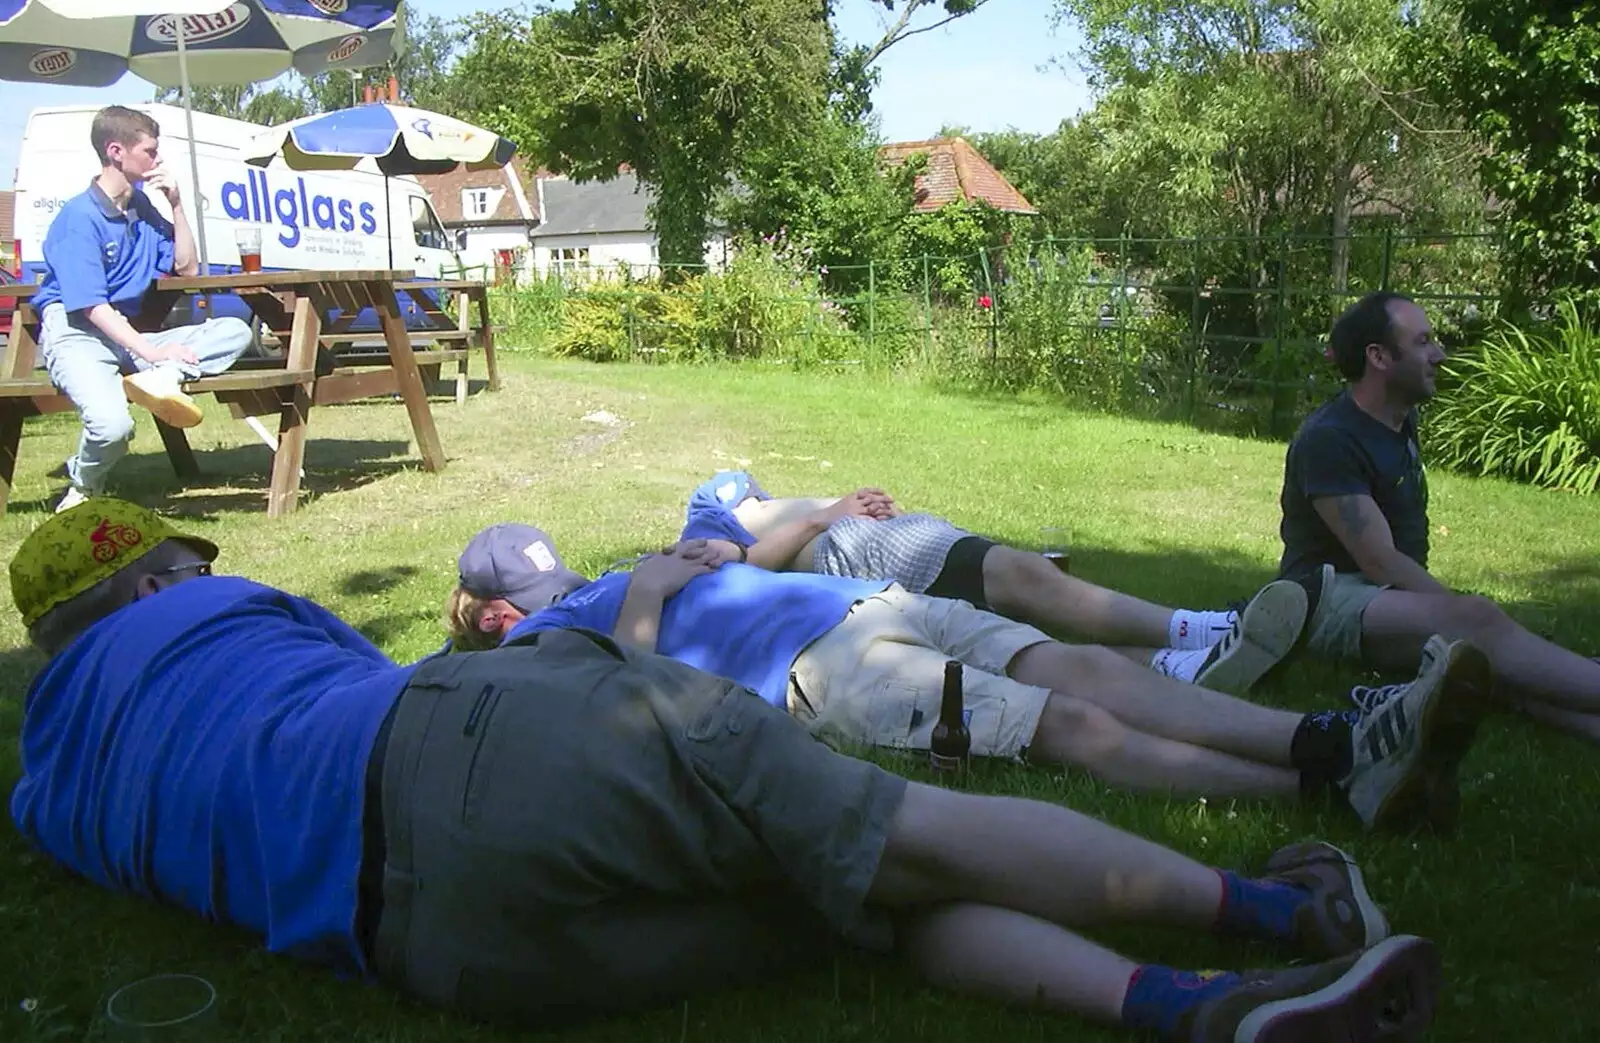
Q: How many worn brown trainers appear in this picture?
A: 2